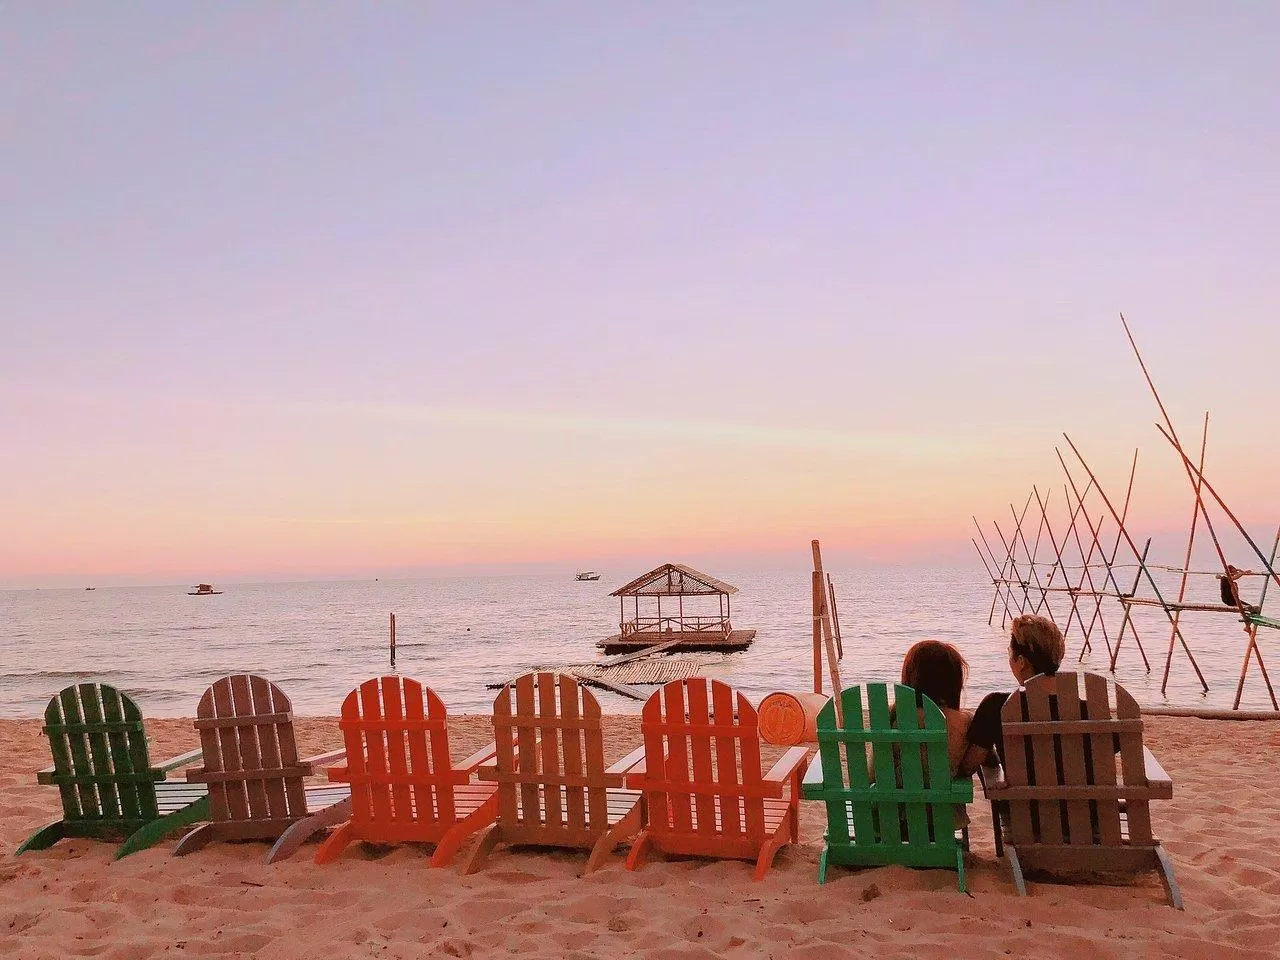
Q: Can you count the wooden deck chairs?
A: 7